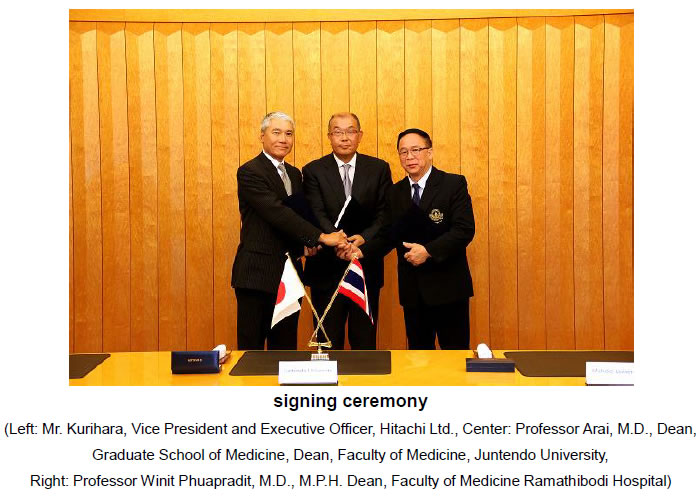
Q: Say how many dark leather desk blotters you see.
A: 3